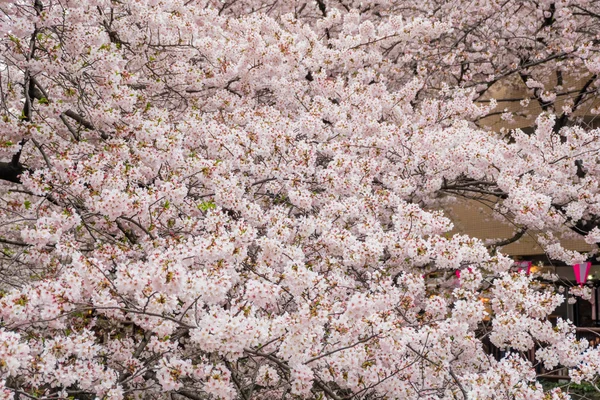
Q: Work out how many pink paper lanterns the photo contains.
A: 3